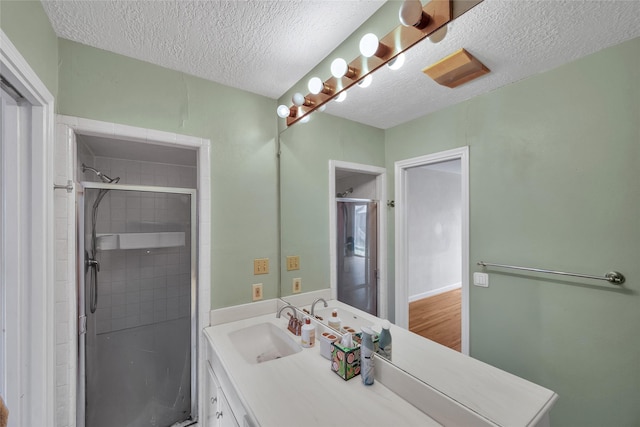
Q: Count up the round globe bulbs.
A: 6